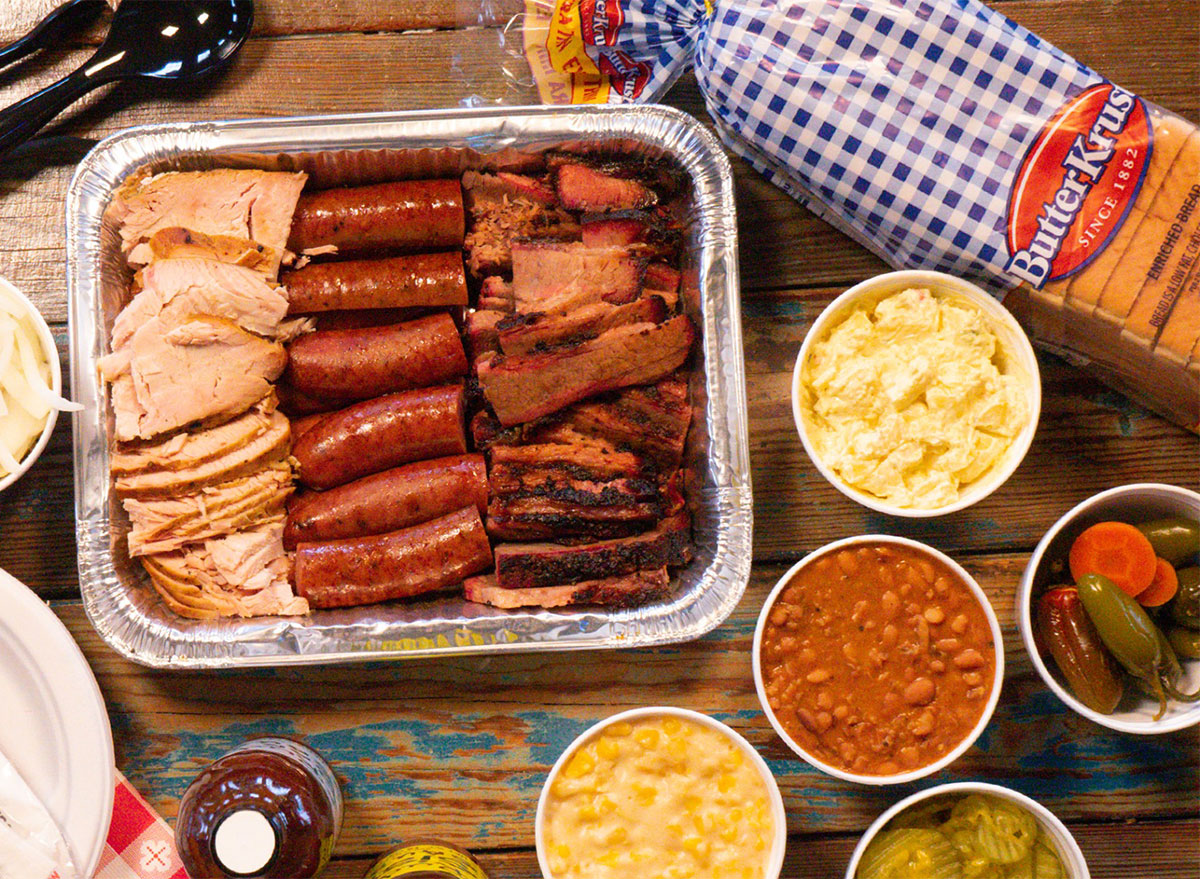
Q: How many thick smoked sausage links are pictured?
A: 6